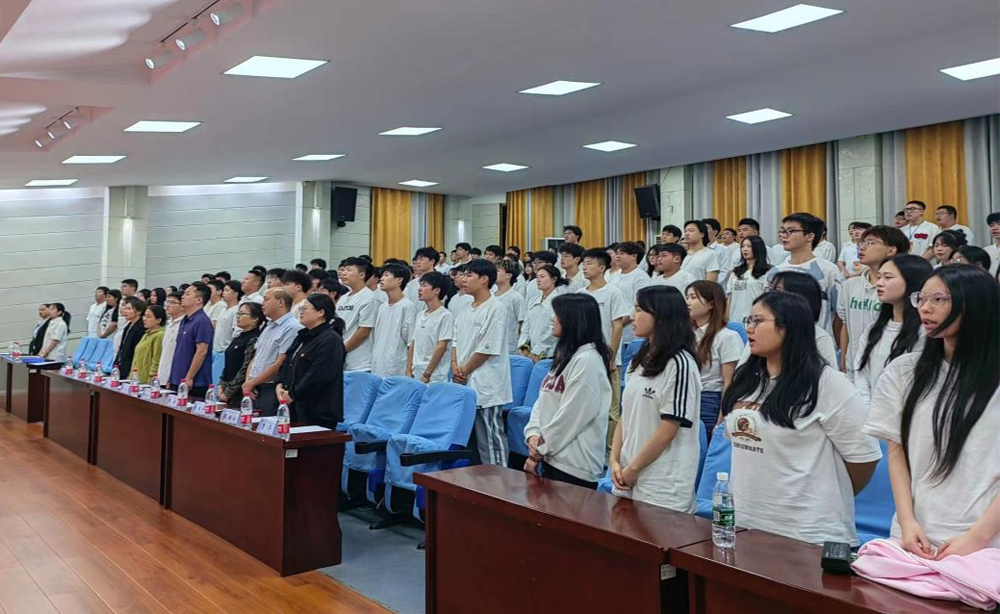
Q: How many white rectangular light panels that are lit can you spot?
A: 14